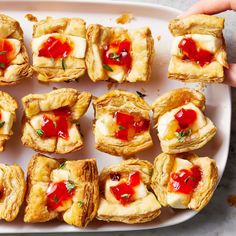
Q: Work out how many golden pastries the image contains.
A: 12